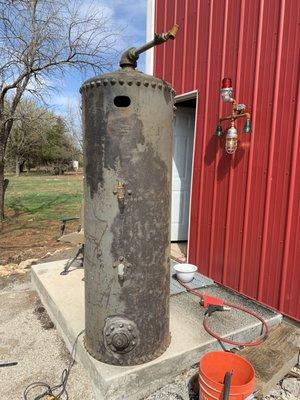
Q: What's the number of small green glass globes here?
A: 2